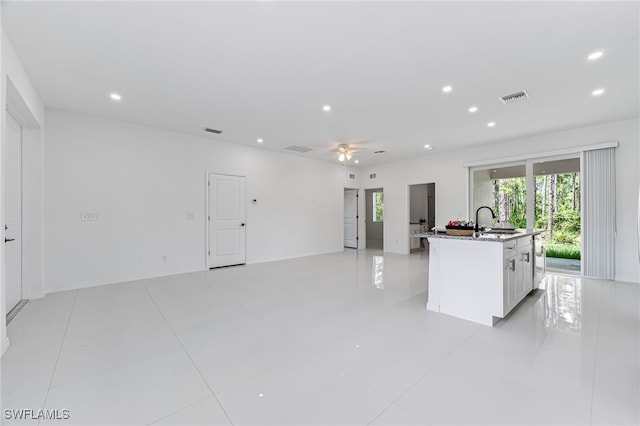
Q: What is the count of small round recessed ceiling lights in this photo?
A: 10